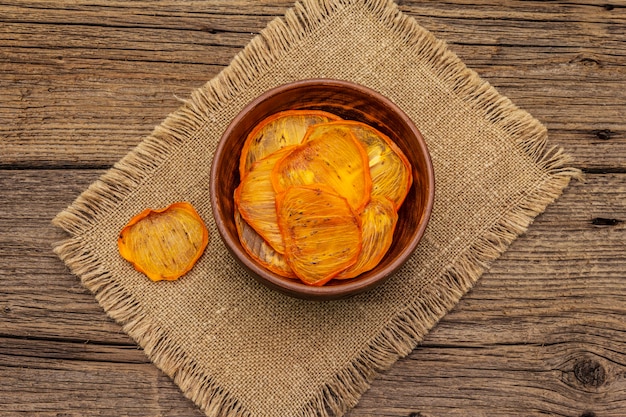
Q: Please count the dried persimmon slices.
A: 8